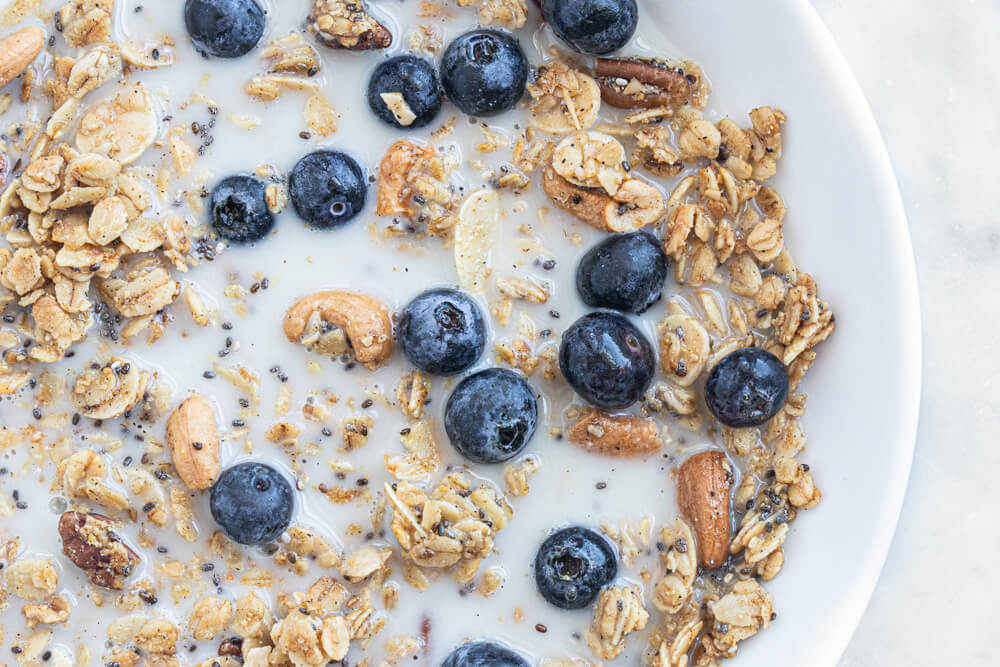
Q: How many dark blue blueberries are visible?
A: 14